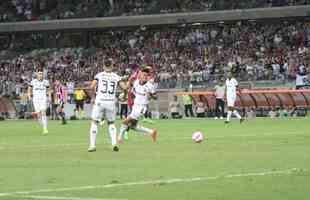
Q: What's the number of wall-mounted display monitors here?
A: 0